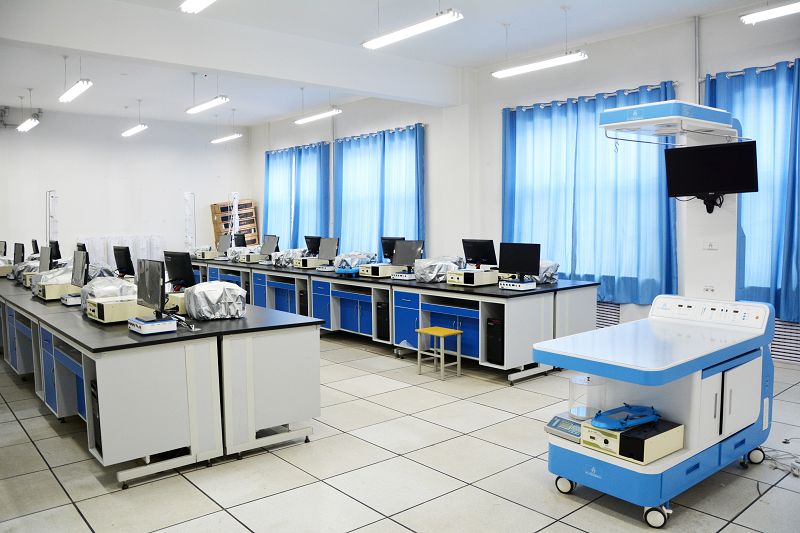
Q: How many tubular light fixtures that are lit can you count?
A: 10